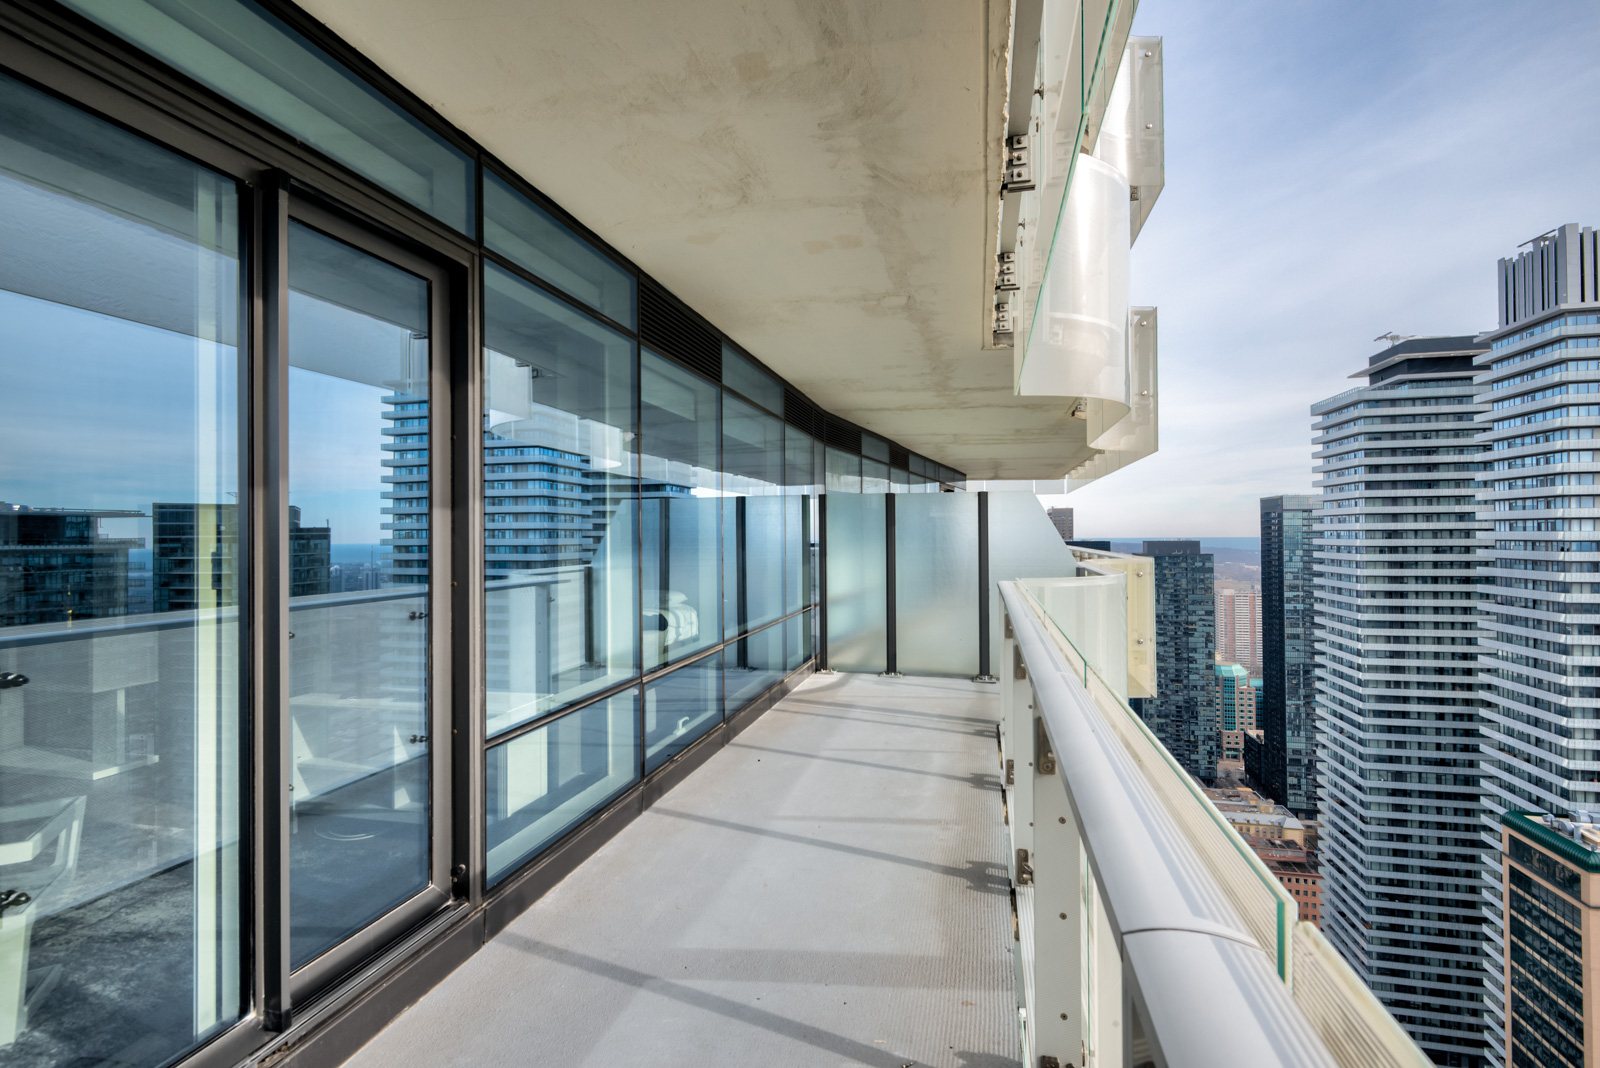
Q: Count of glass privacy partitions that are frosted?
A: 3